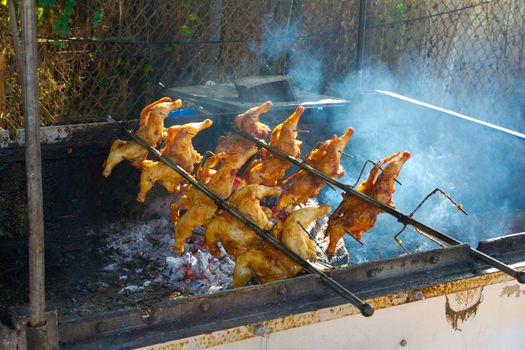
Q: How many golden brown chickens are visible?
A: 9